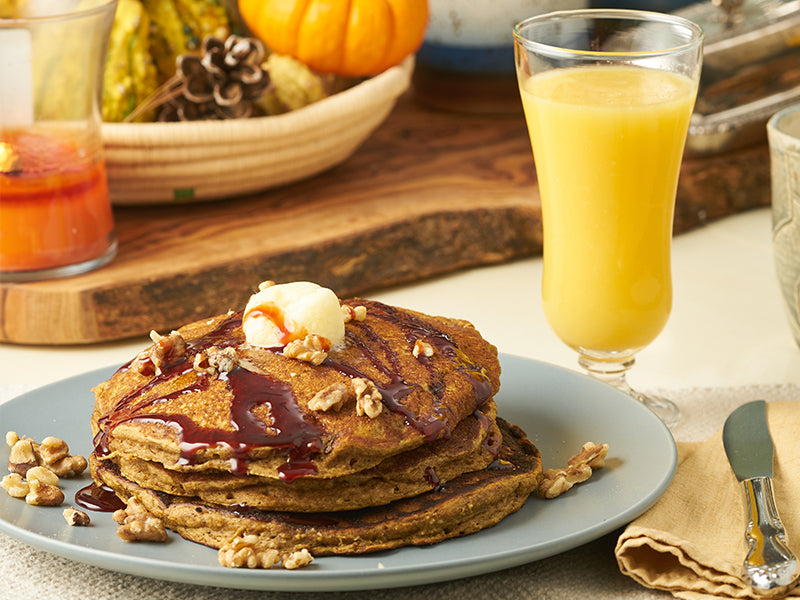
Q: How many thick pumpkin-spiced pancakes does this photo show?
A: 3